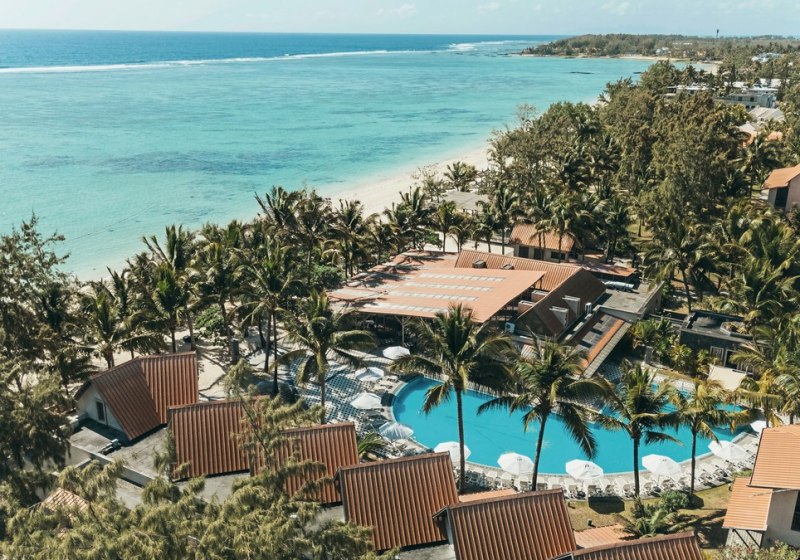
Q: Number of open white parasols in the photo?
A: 10